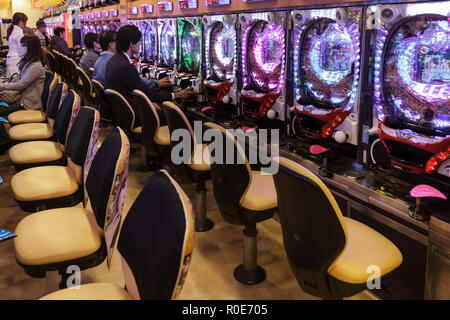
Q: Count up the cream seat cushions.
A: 11